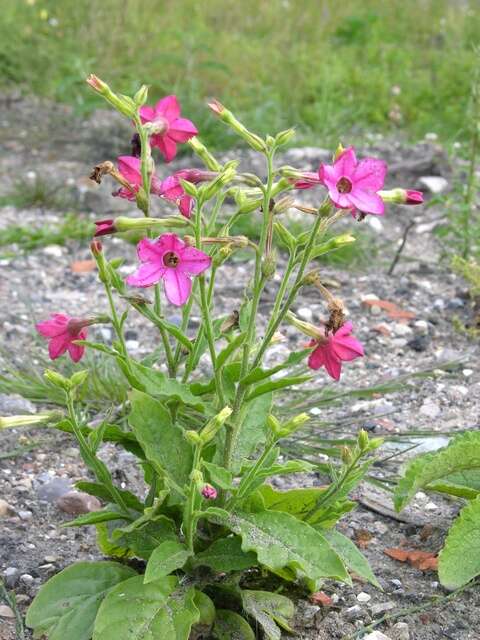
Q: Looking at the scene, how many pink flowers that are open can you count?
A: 7